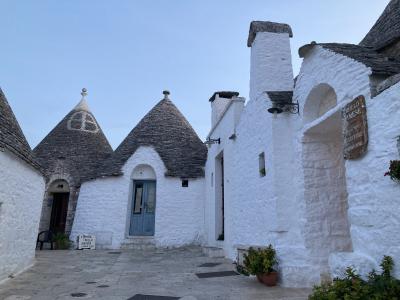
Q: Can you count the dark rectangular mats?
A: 3